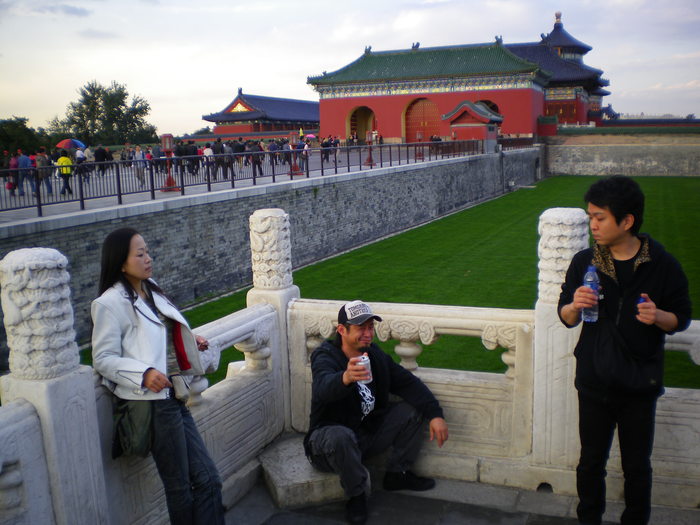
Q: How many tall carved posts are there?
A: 3